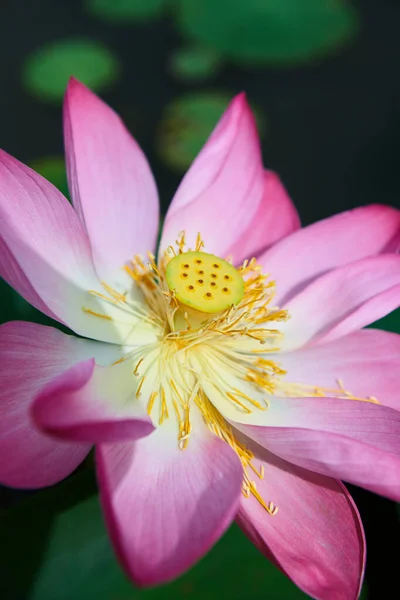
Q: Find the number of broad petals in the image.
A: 12